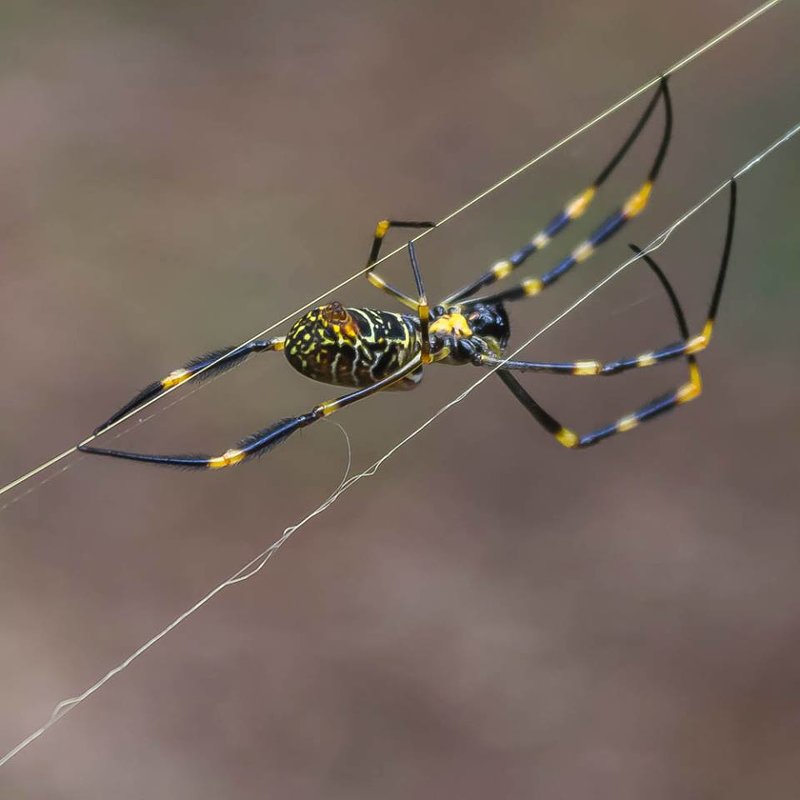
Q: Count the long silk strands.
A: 2